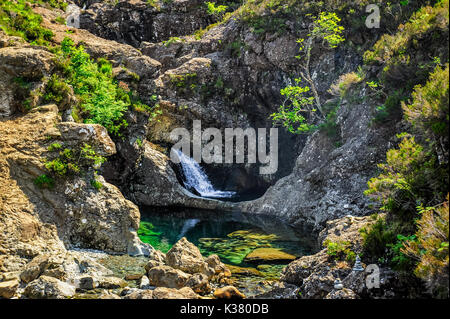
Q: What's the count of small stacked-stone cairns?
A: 2